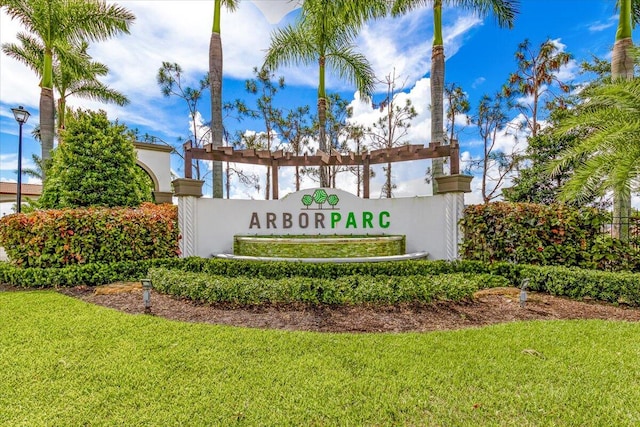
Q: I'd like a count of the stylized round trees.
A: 3